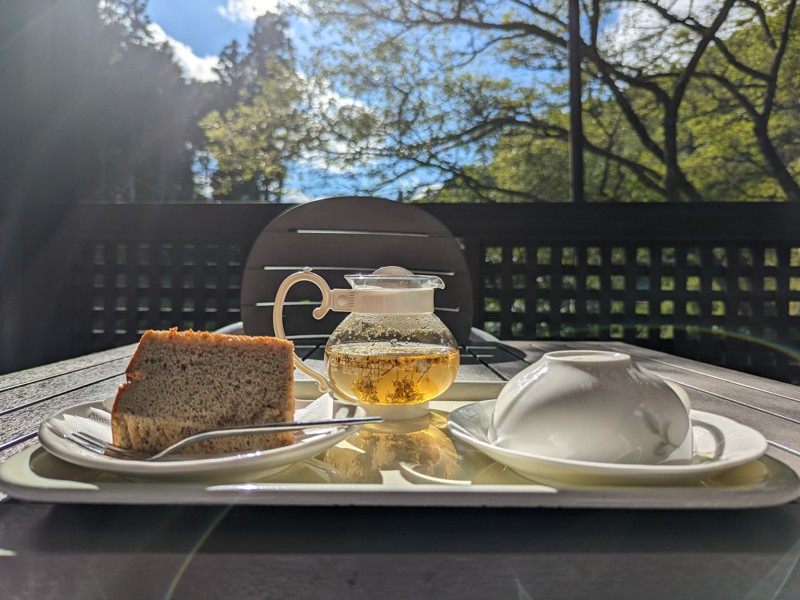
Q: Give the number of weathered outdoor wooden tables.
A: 1